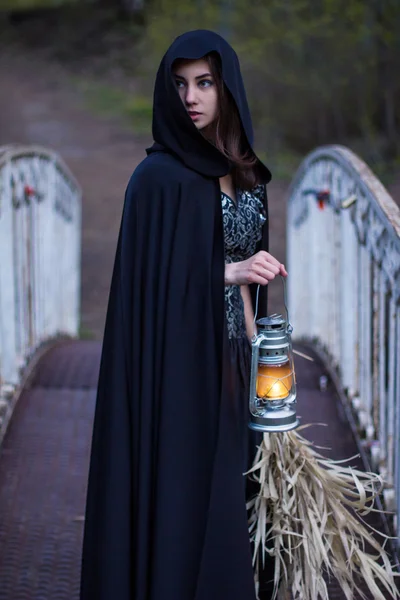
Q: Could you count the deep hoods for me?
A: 1